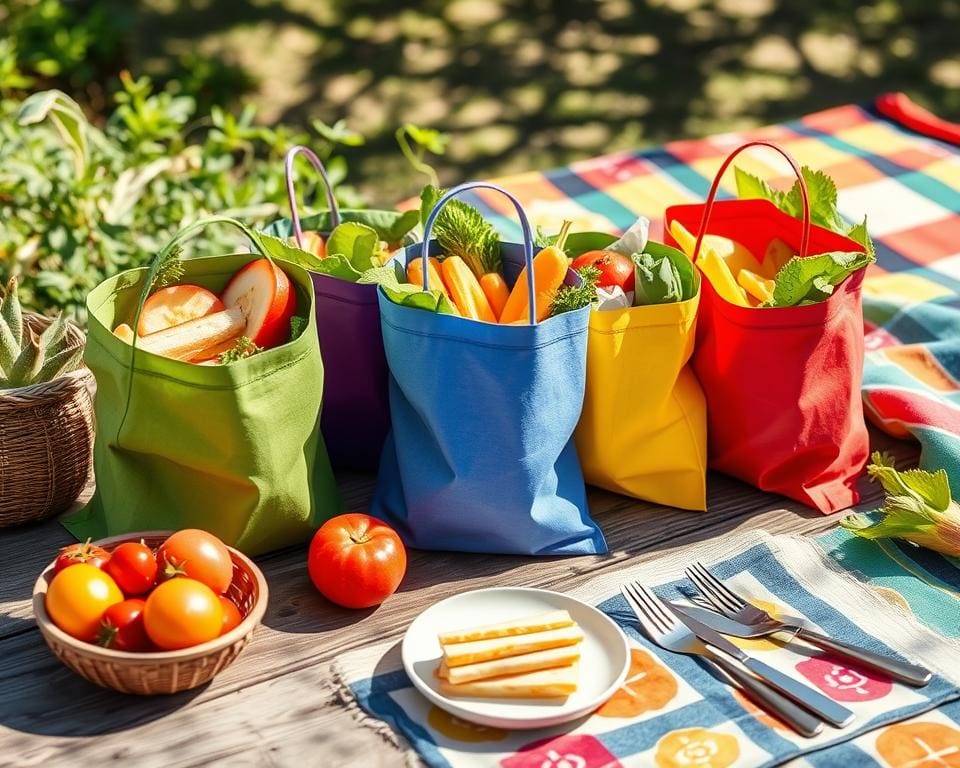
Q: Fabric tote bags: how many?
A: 5